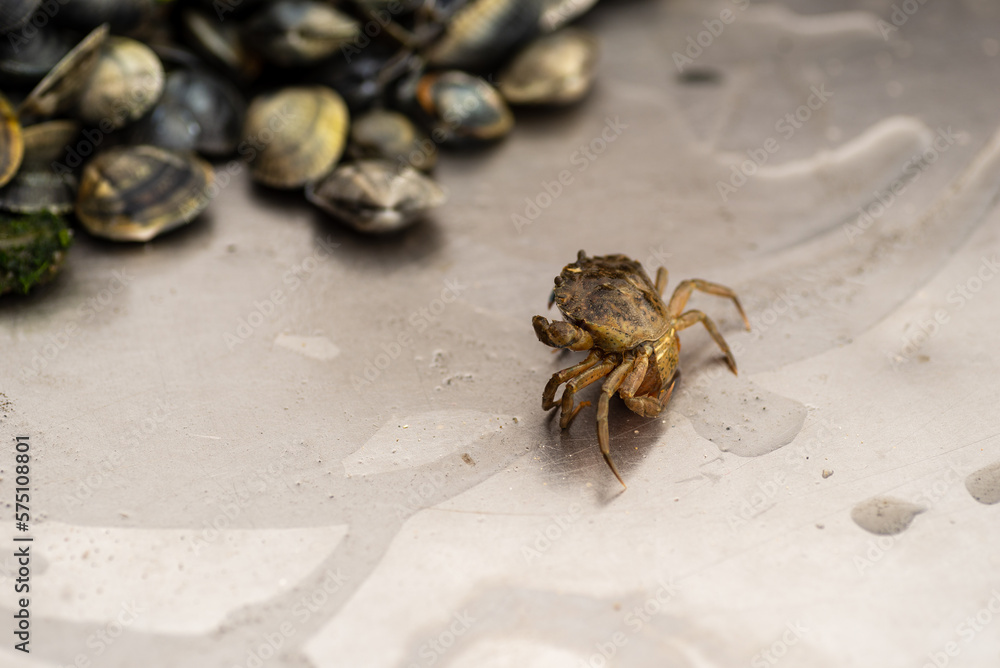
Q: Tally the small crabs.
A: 1